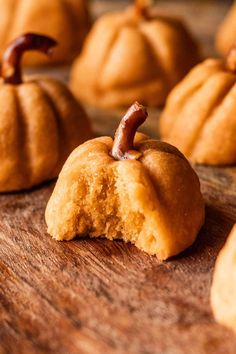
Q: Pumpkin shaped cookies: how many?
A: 7